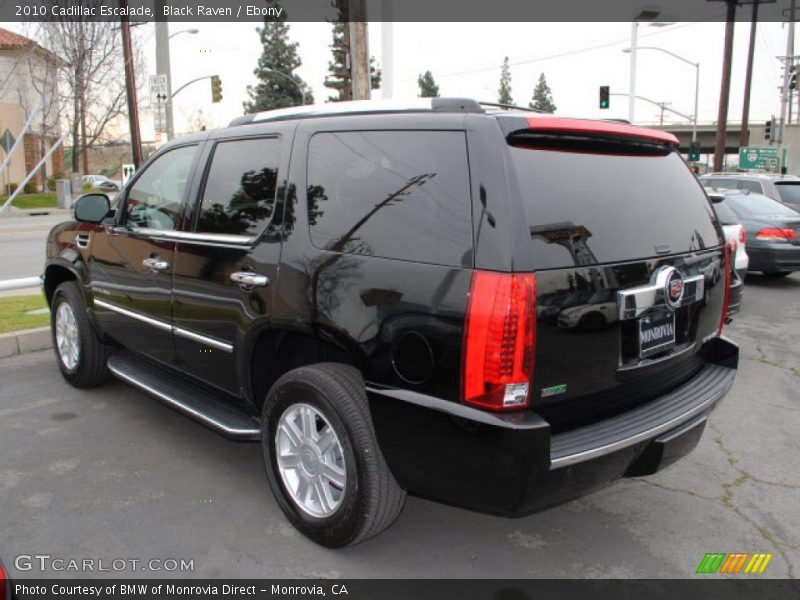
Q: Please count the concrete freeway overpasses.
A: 1